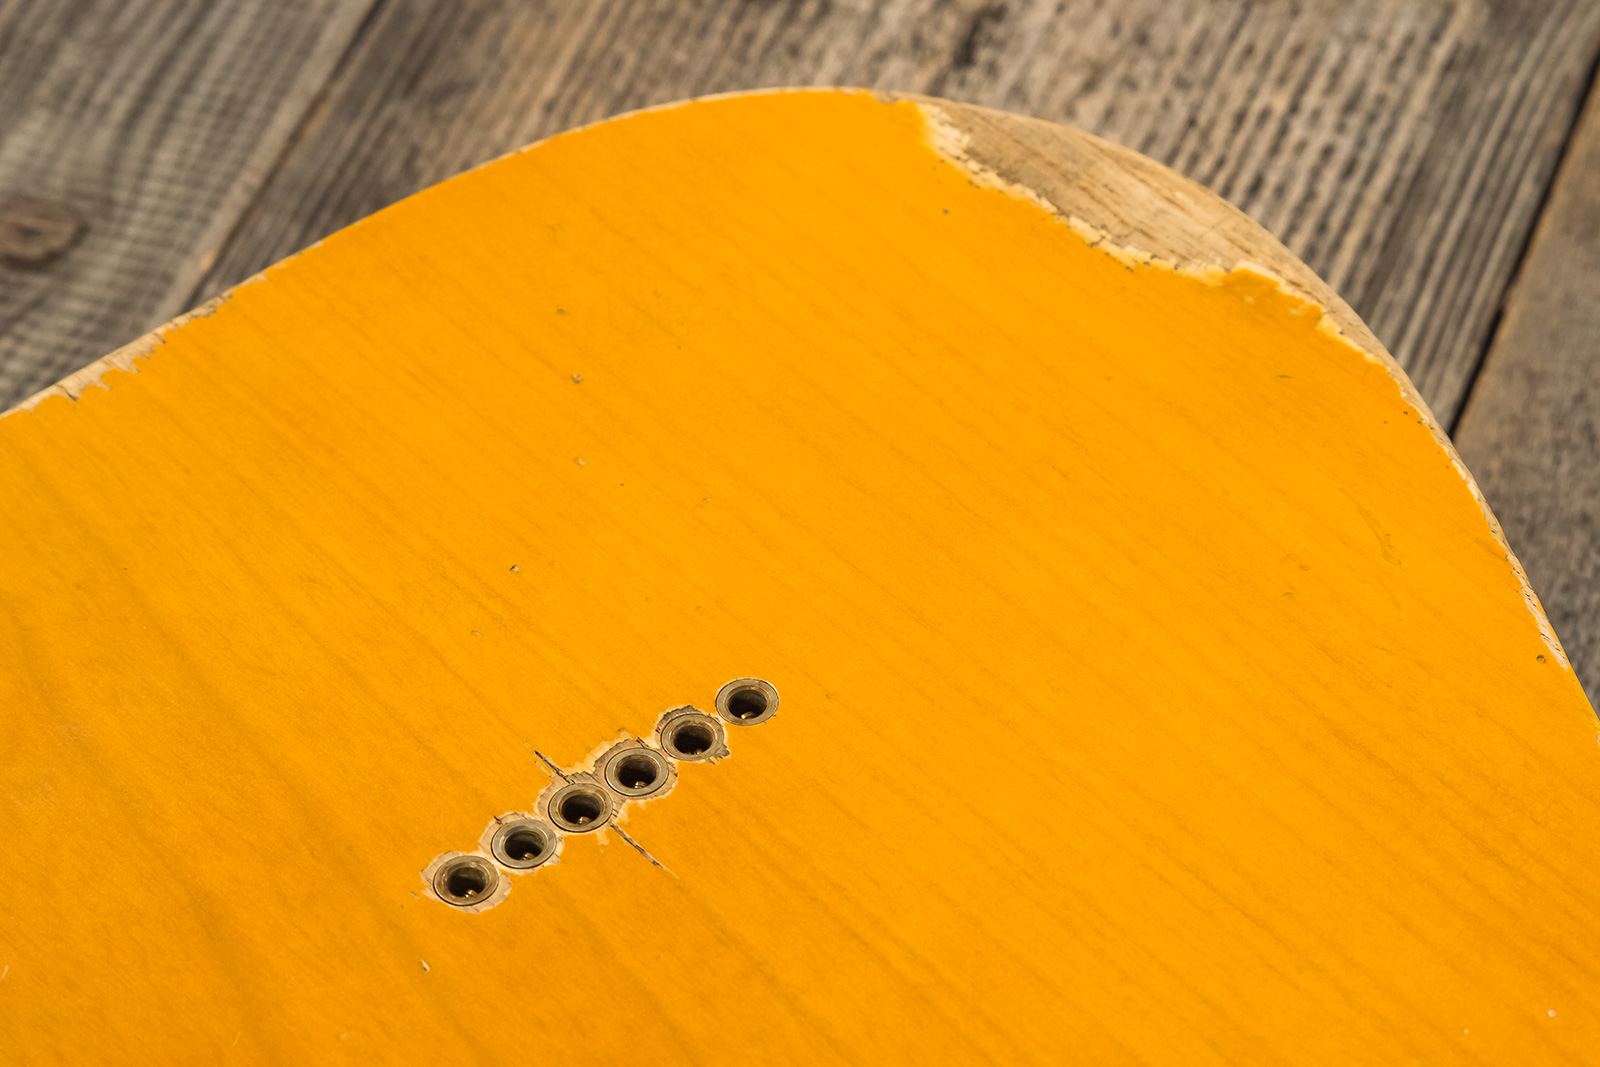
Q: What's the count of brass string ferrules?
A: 6